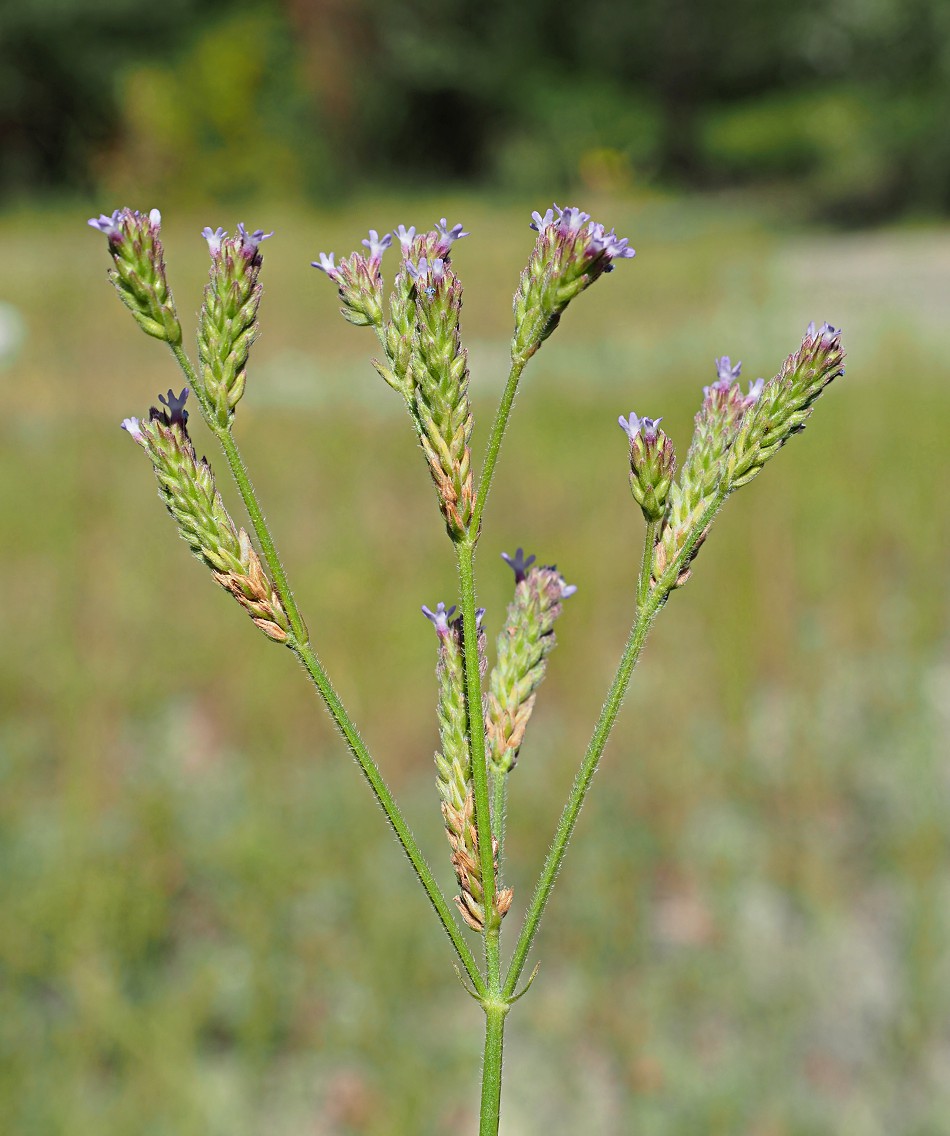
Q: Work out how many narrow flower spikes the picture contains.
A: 12